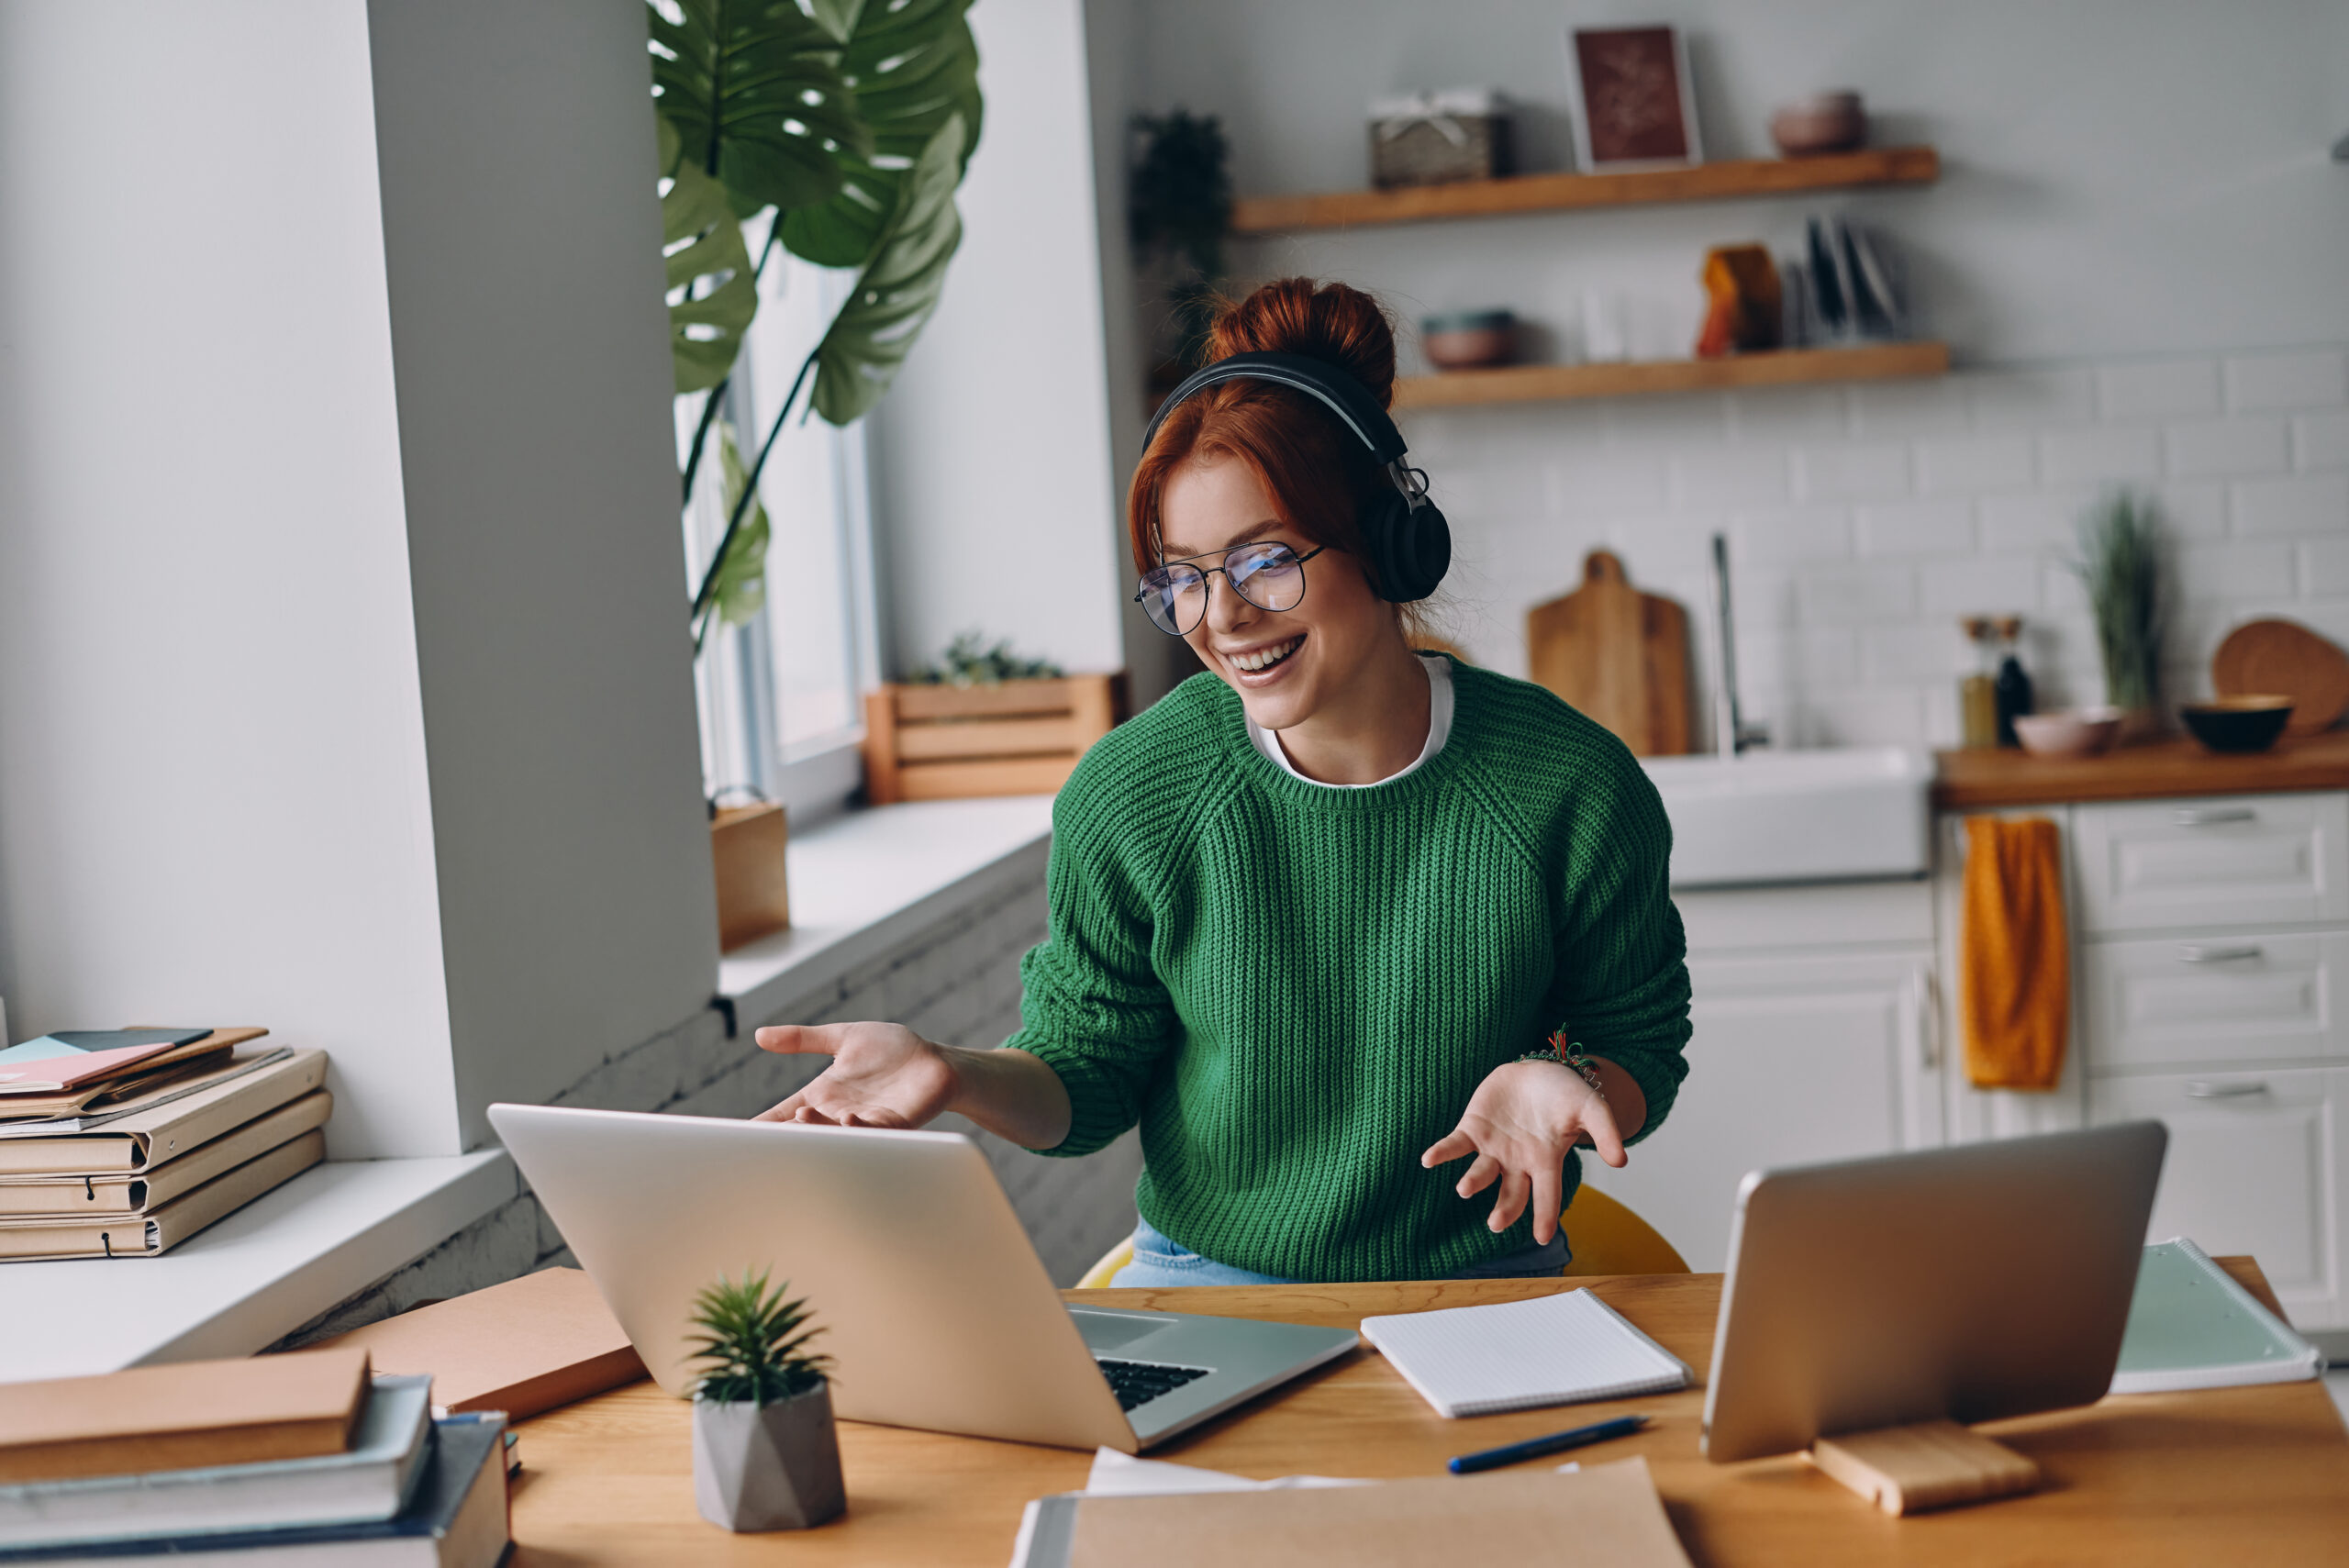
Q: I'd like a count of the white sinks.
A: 1